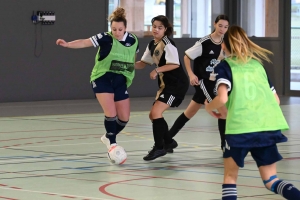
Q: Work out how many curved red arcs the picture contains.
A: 1